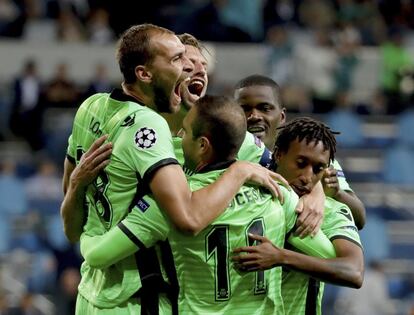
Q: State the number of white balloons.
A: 0